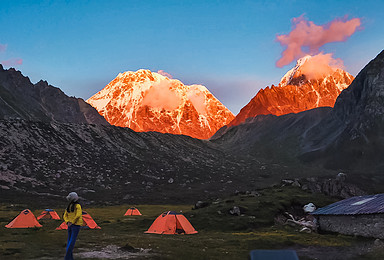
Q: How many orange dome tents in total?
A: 5